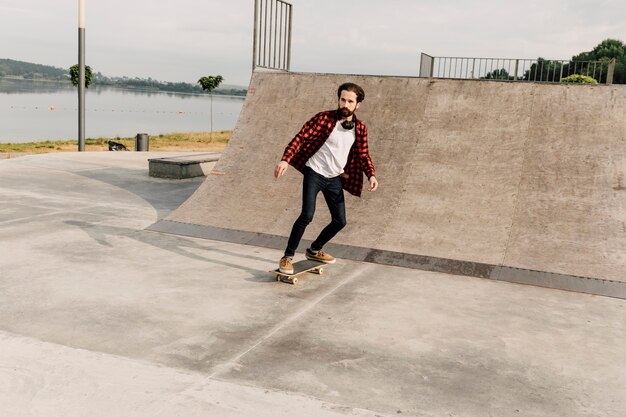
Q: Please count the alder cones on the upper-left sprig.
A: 0